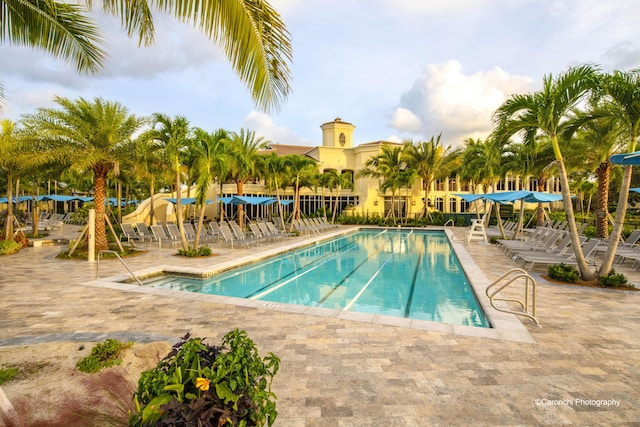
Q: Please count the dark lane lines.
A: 3